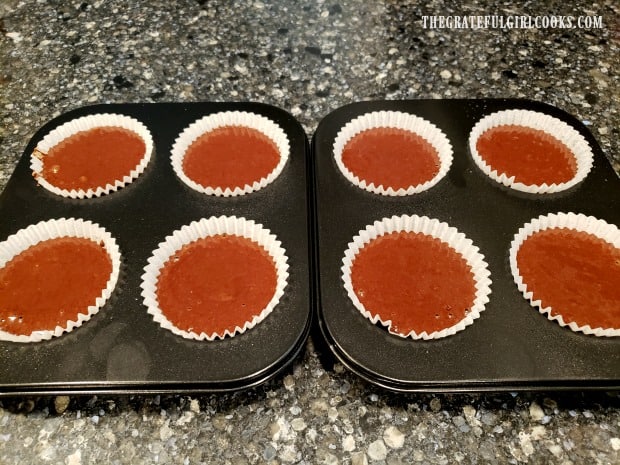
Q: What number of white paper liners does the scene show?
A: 8